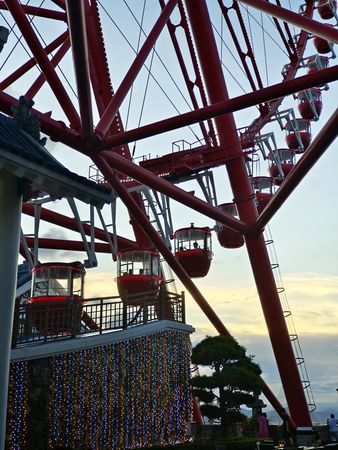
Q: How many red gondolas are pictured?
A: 11